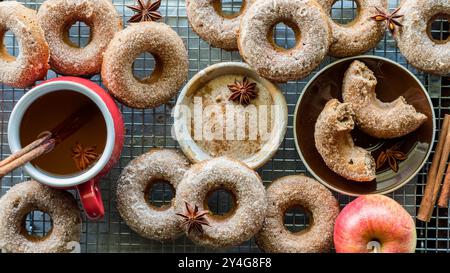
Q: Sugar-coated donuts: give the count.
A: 12